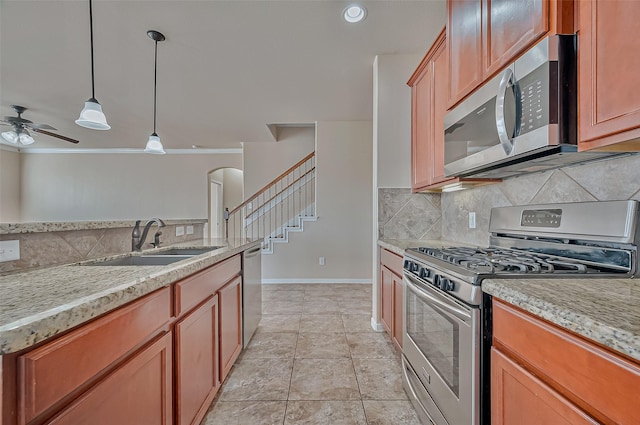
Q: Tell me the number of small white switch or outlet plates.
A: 5